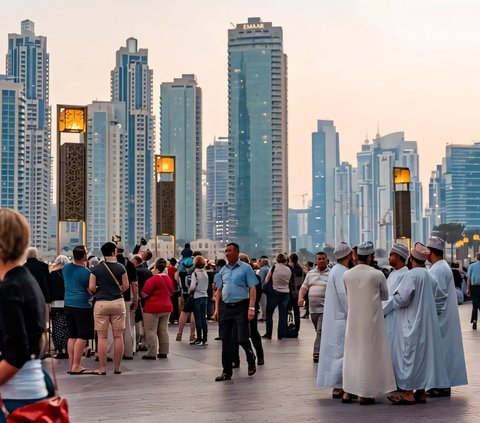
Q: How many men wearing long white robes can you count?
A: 5